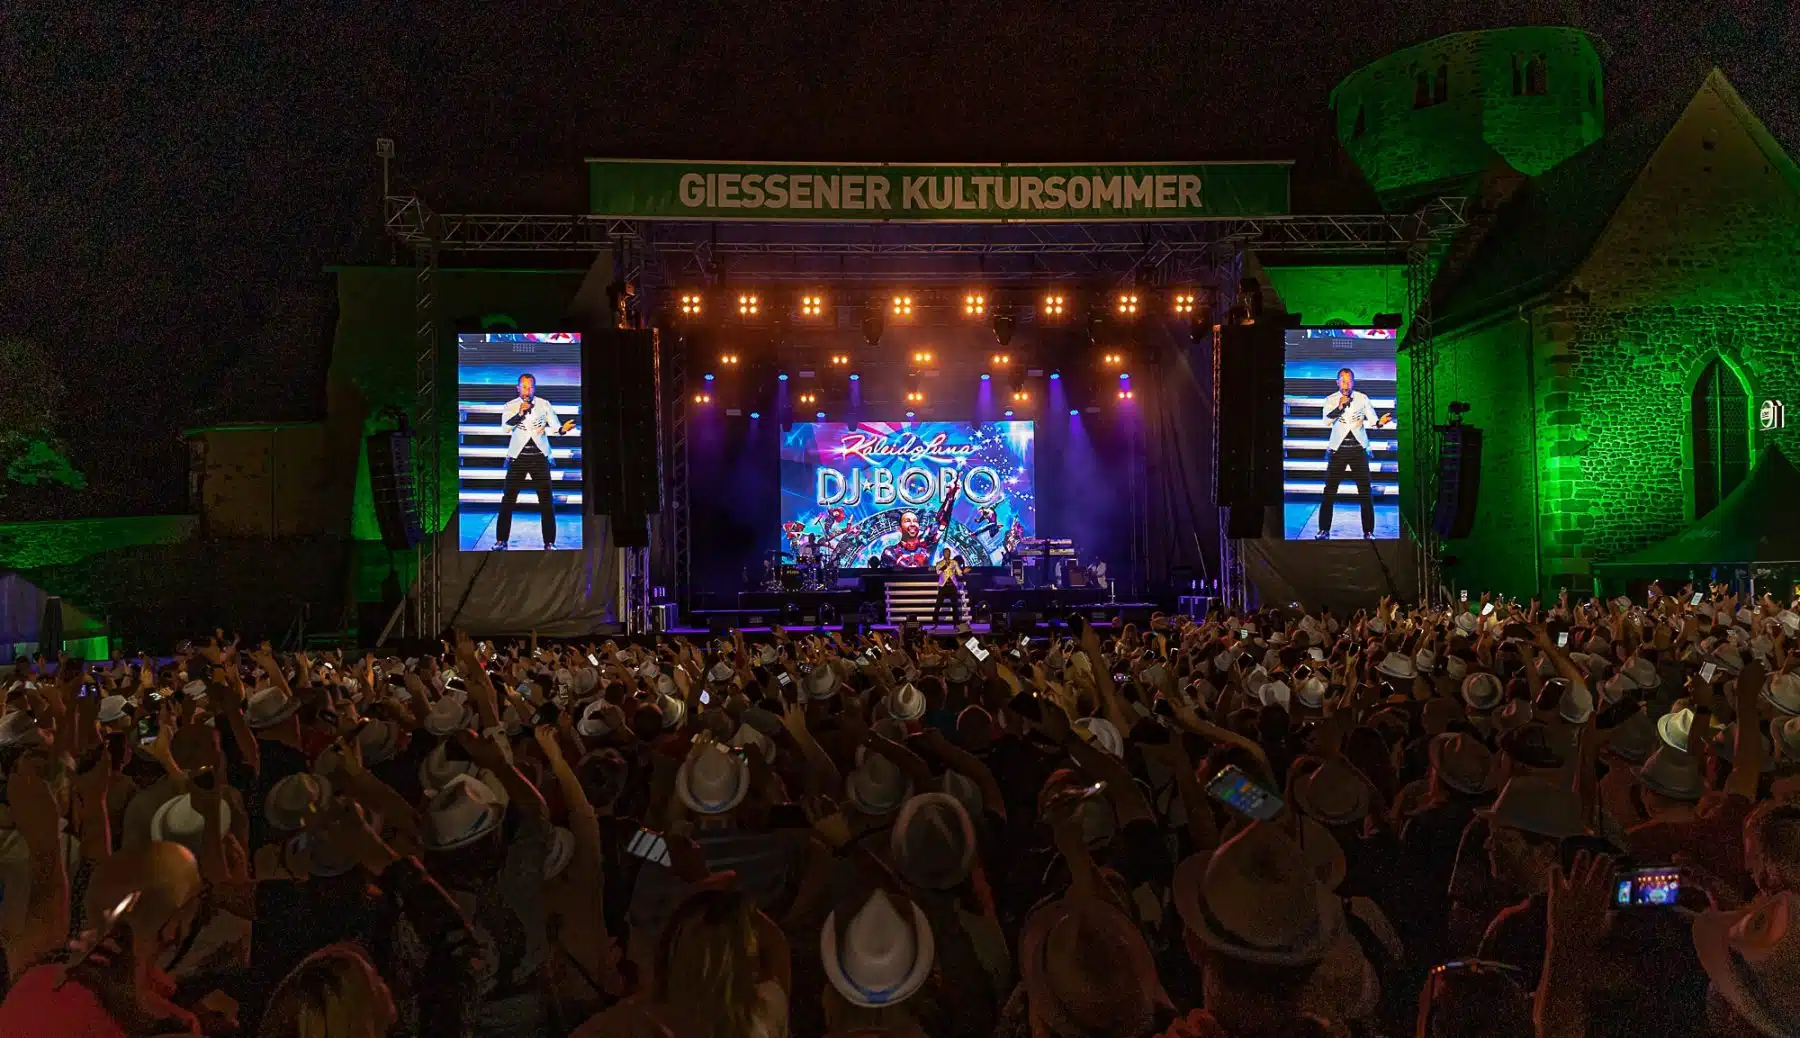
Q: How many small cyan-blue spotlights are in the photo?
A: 11